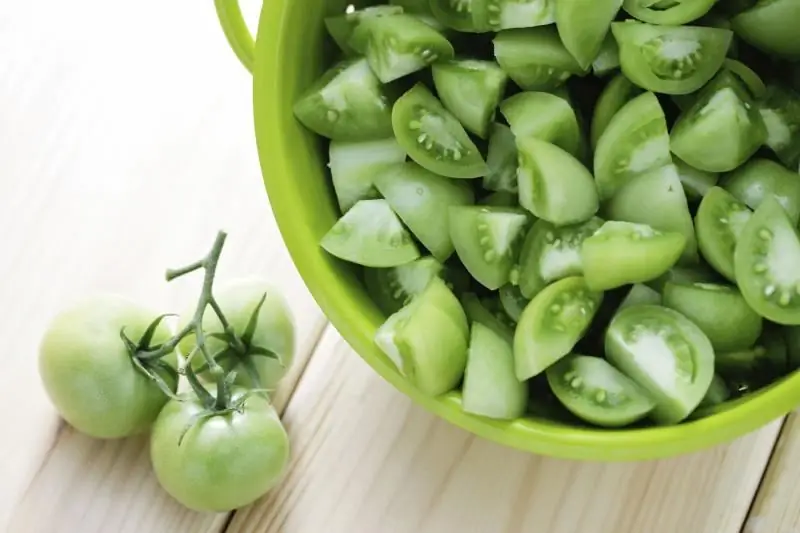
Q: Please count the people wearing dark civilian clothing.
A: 0